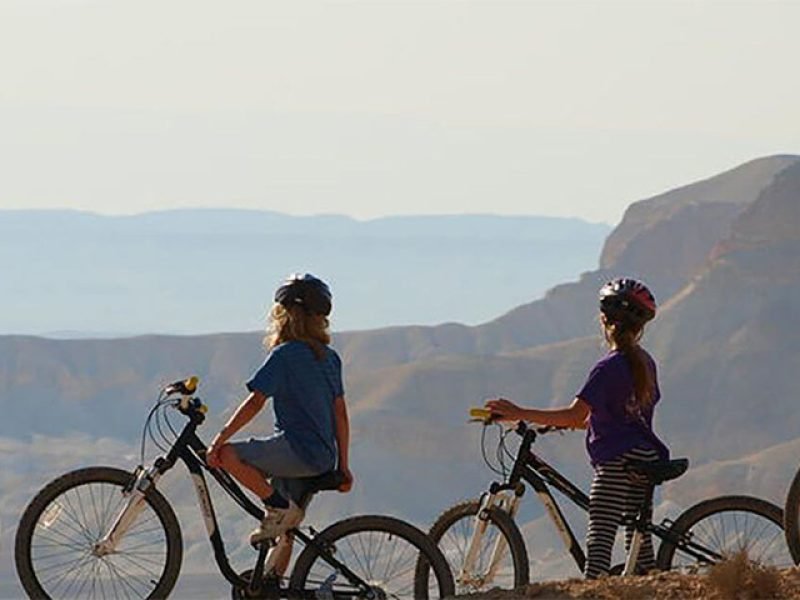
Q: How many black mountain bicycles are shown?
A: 2